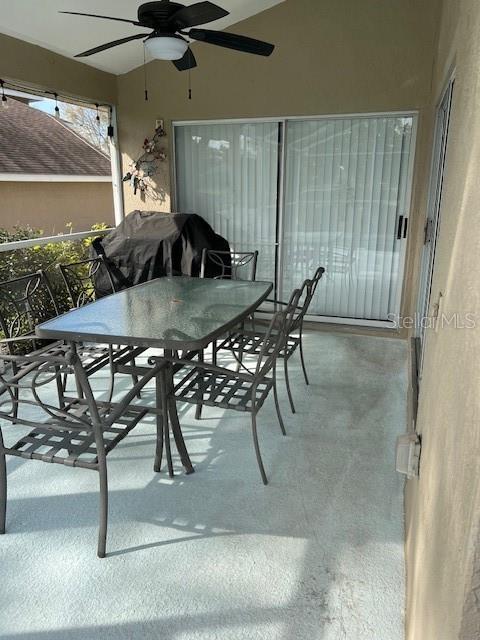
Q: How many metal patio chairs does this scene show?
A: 6